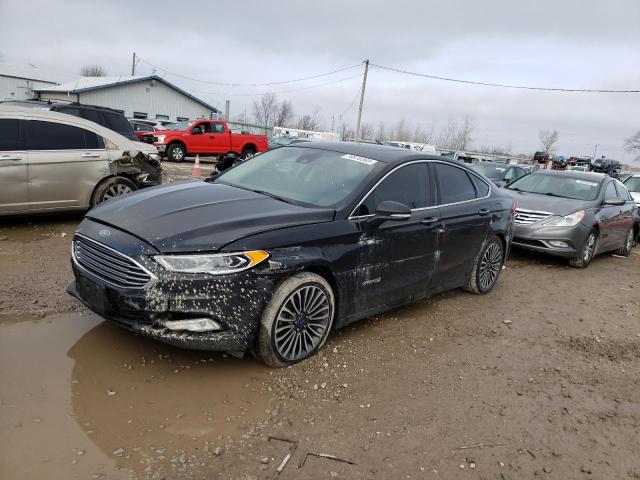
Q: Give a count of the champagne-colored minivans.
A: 0